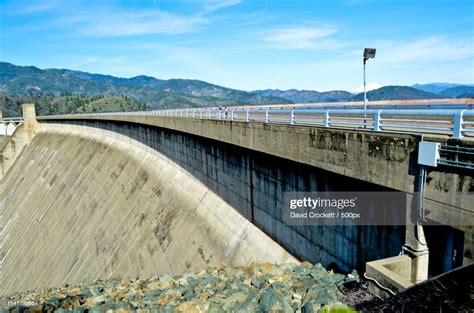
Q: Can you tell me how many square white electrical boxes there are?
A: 1